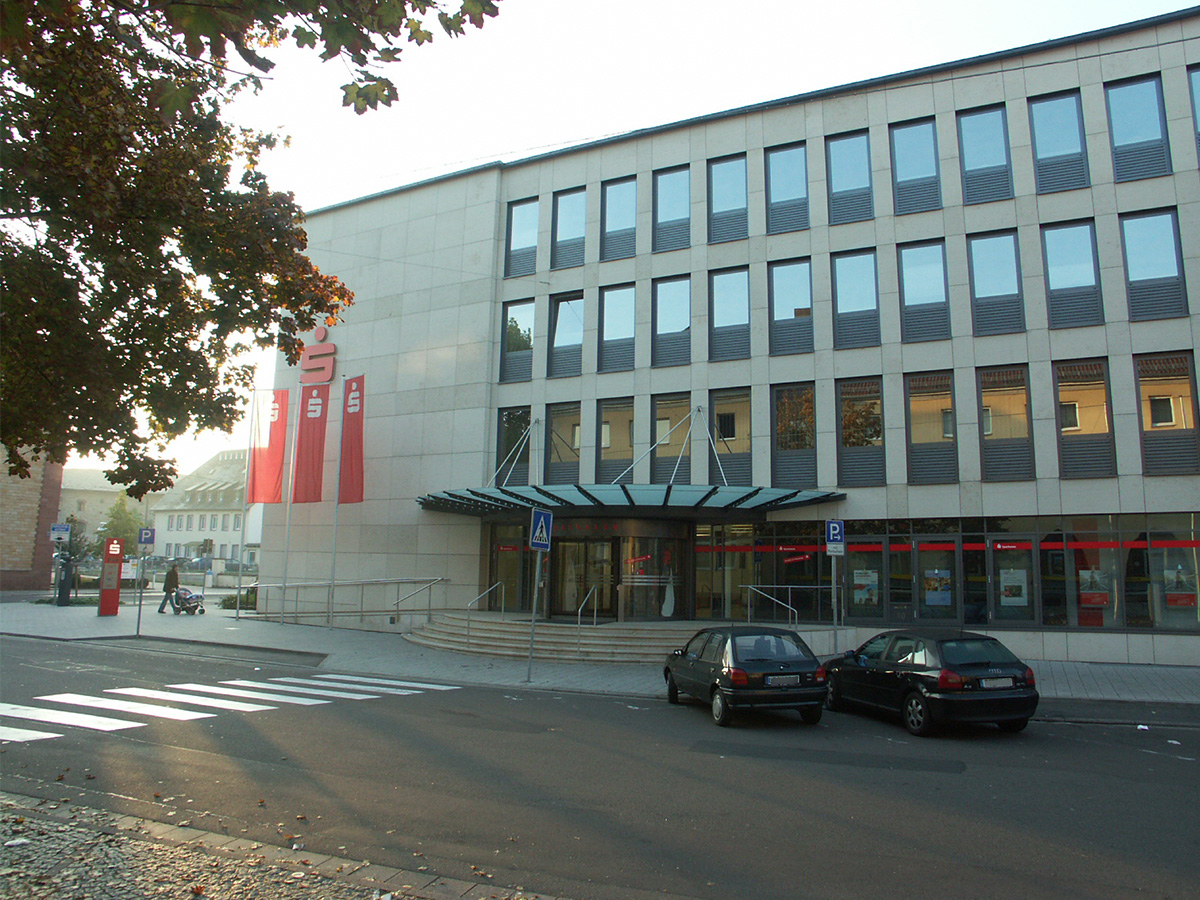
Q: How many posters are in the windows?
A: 5